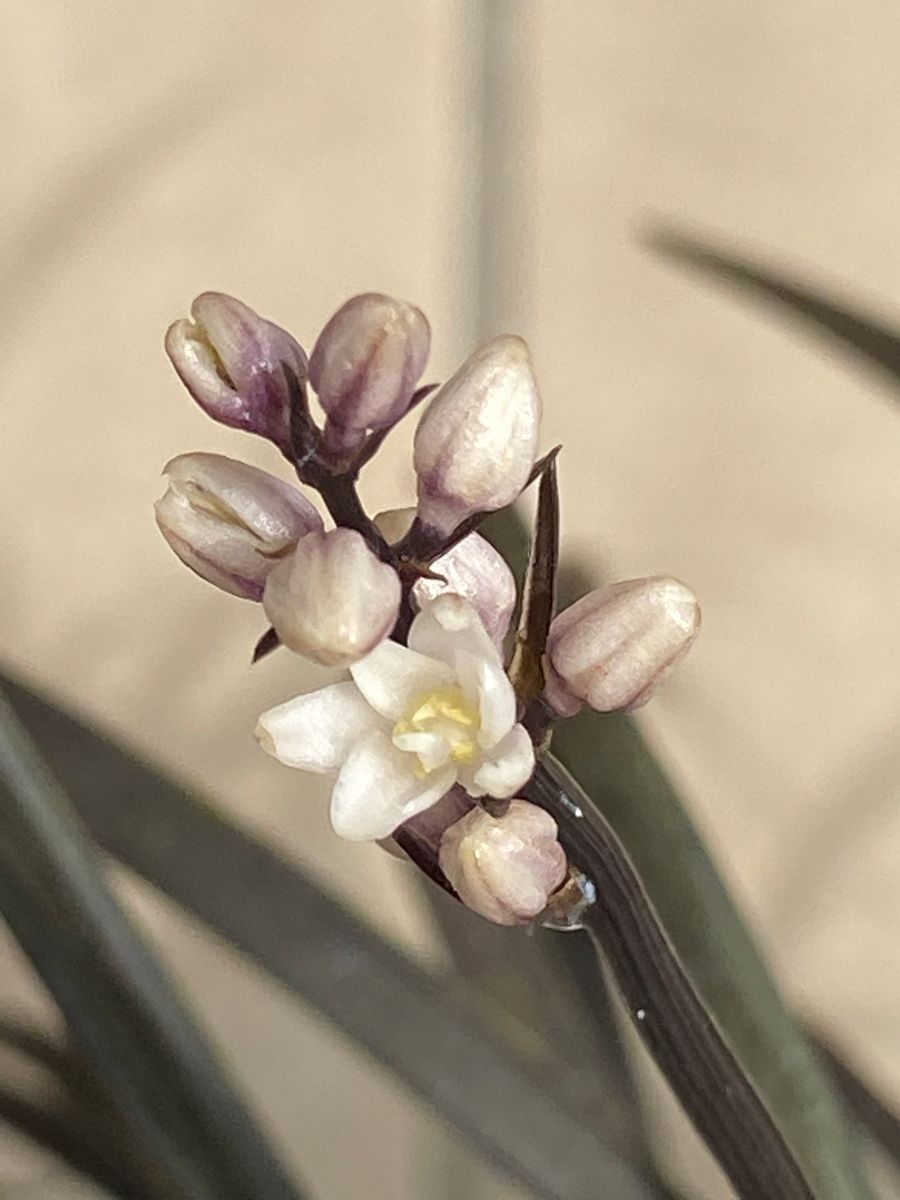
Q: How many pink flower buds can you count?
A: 8